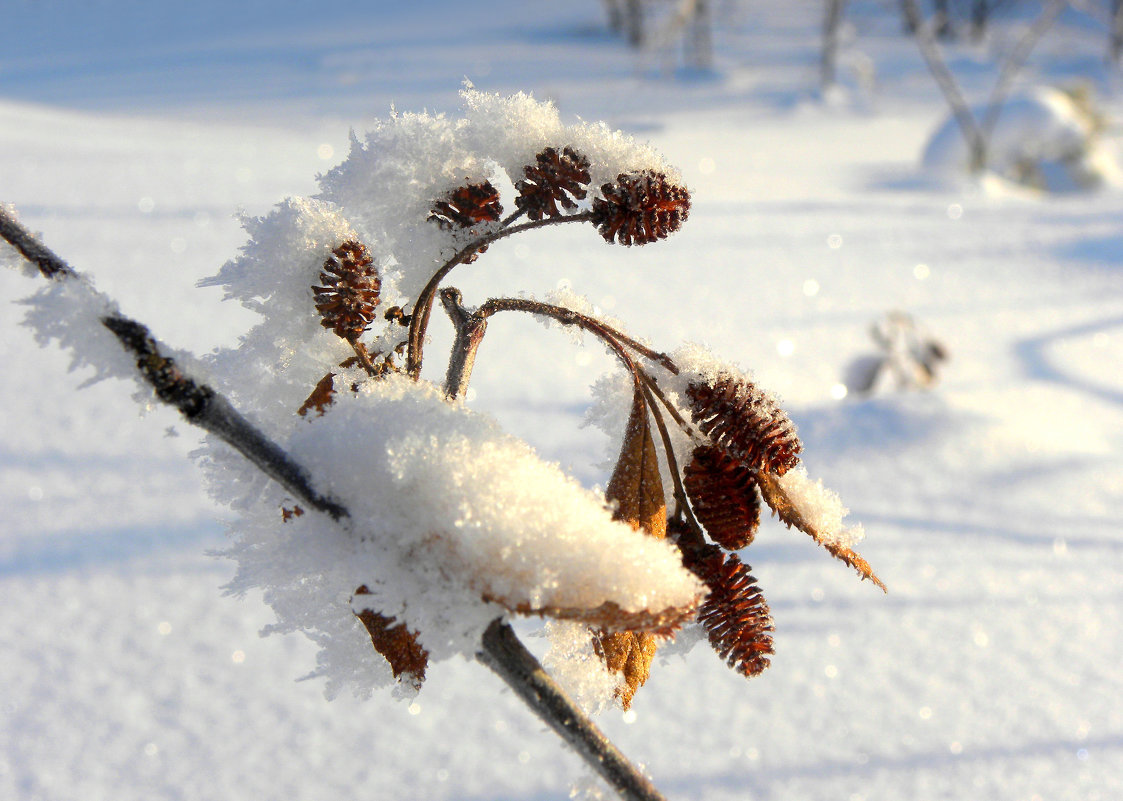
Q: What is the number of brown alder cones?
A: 7